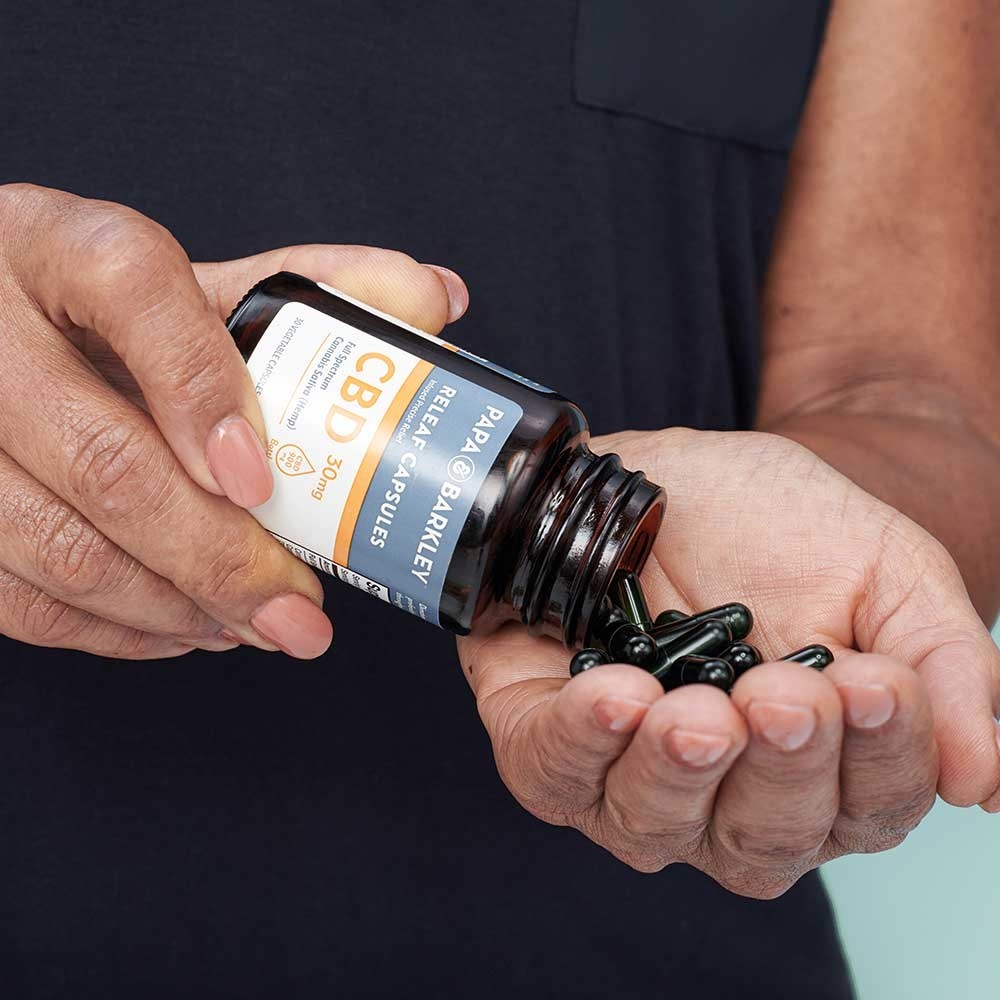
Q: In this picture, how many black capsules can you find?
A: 10